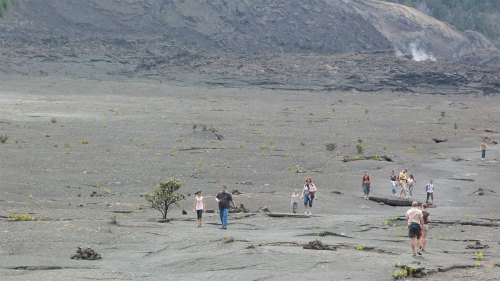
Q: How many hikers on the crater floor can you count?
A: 12